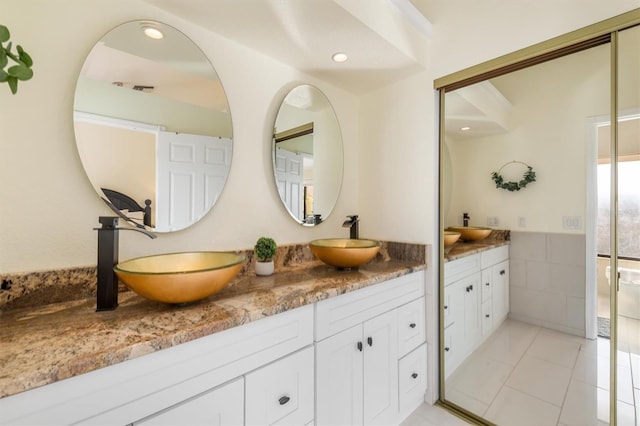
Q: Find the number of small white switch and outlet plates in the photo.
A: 3